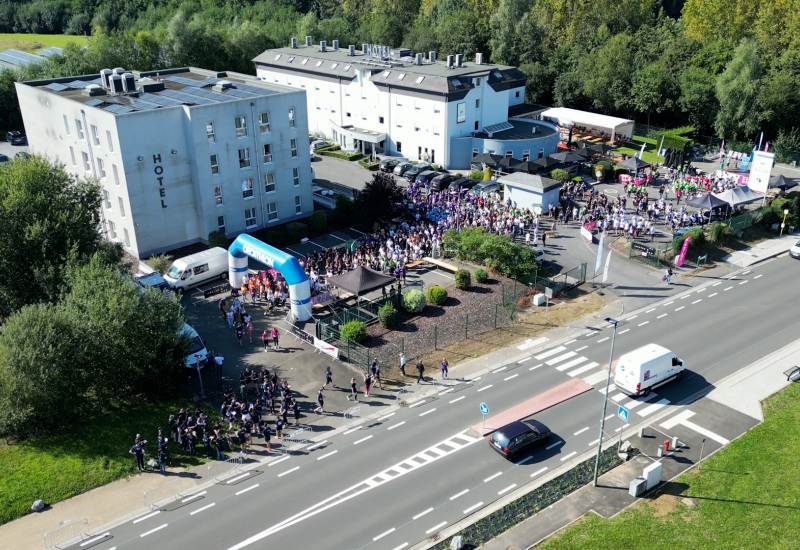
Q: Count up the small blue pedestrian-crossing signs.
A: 1